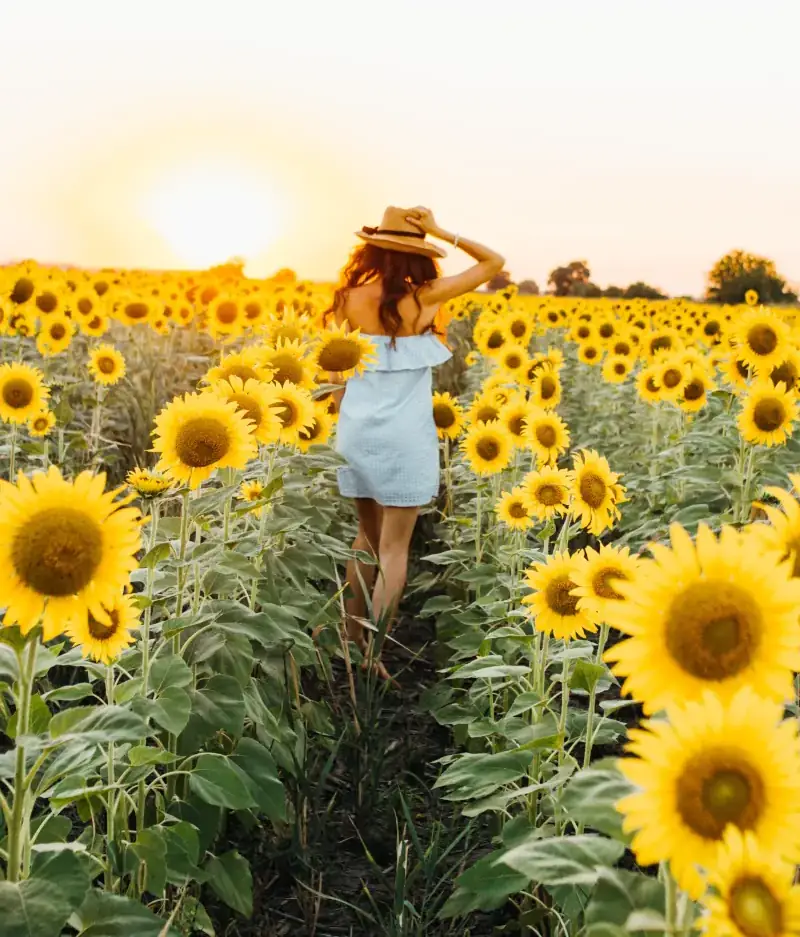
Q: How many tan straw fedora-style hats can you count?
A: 1